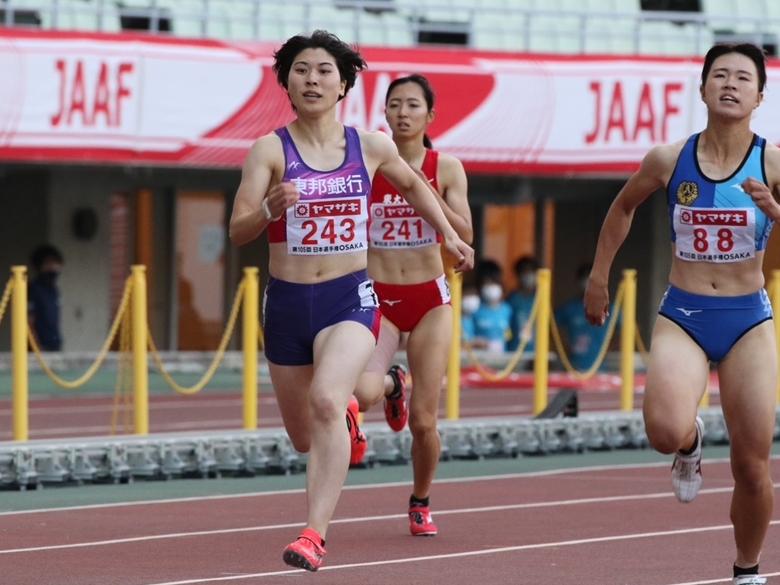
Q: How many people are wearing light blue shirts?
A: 4